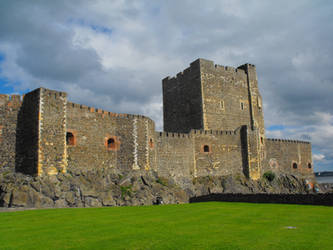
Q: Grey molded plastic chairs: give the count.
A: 0